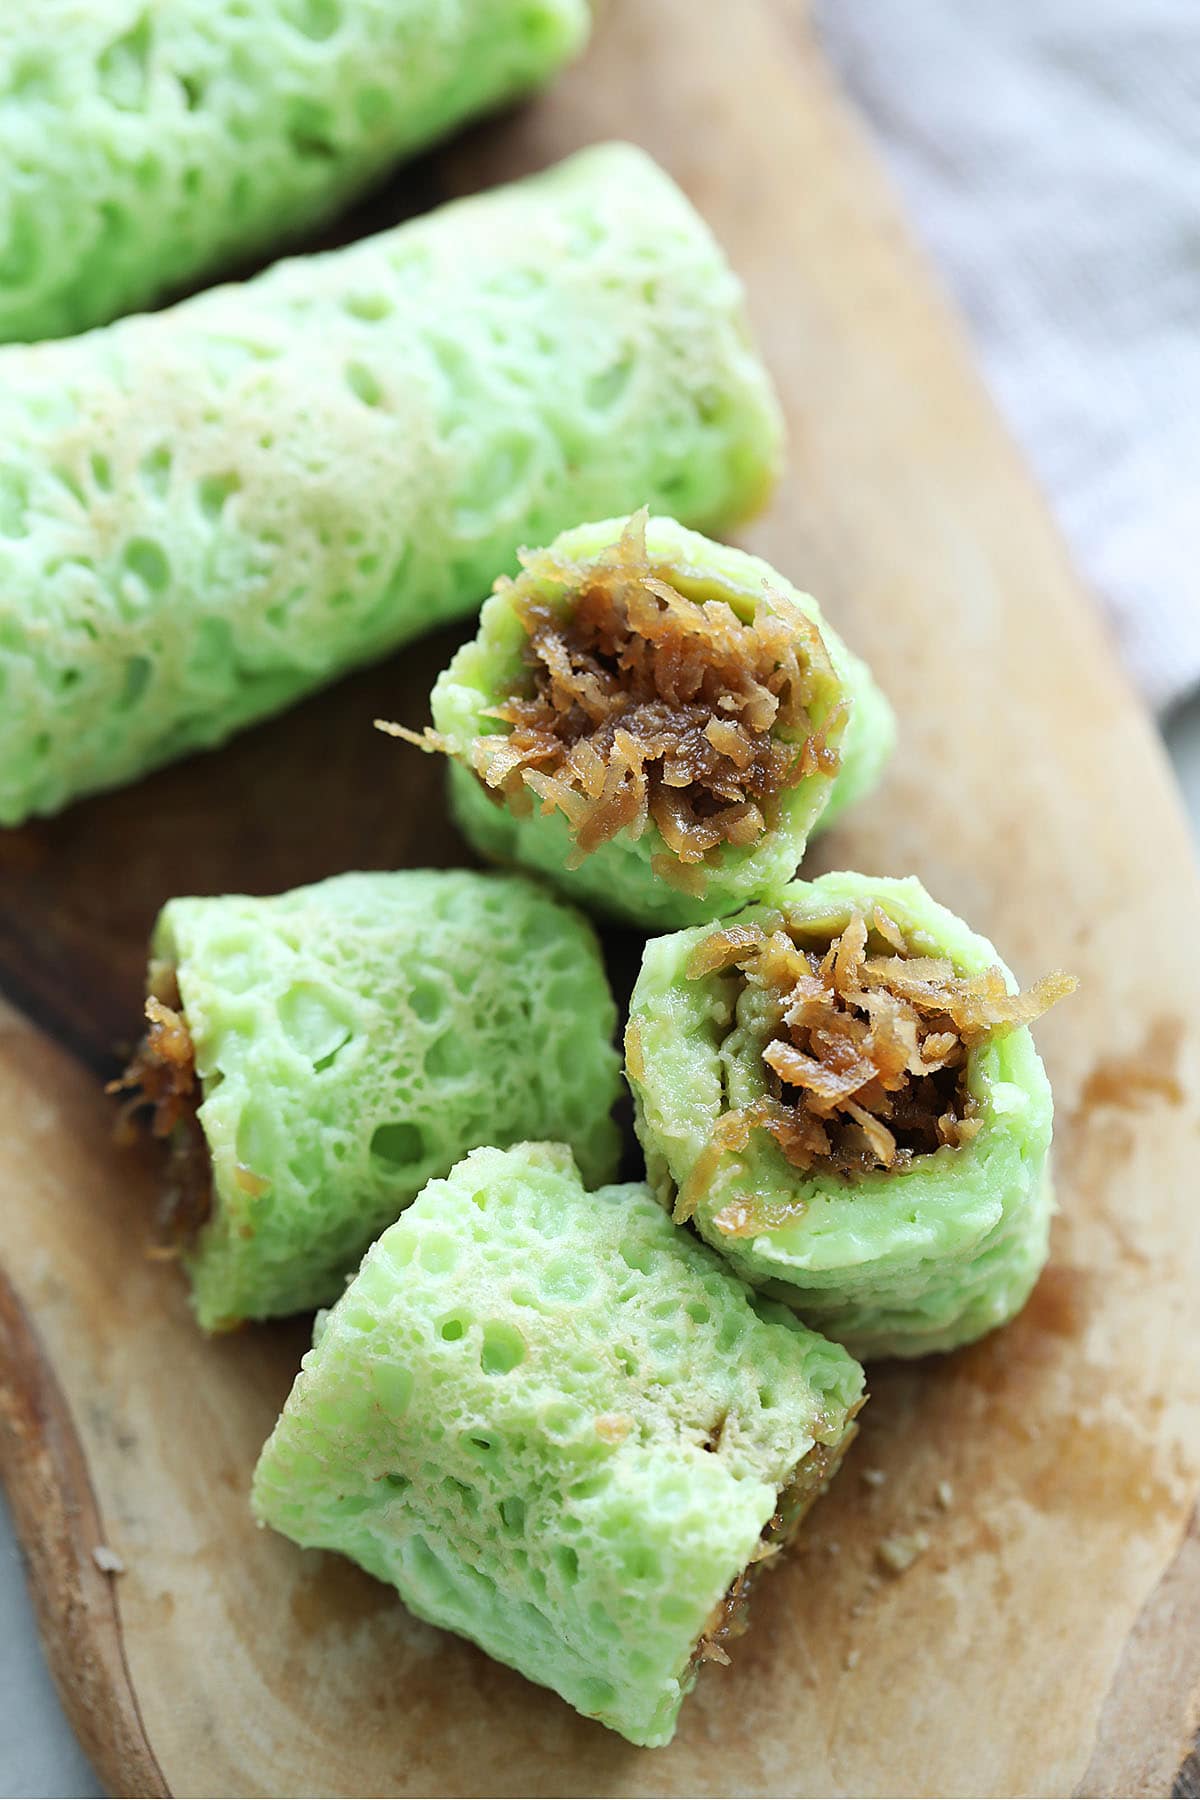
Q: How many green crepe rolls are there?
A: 6